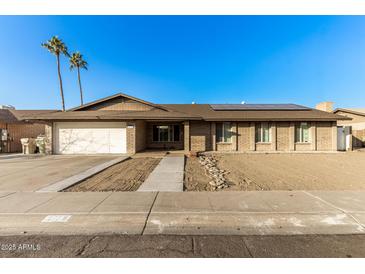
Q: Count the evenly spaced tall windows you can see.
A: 3